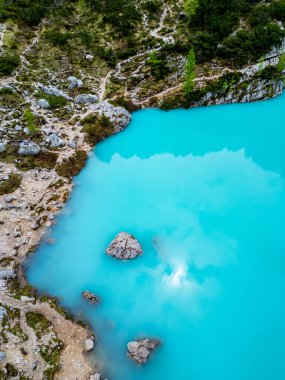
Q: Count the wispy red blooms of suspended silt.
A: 0